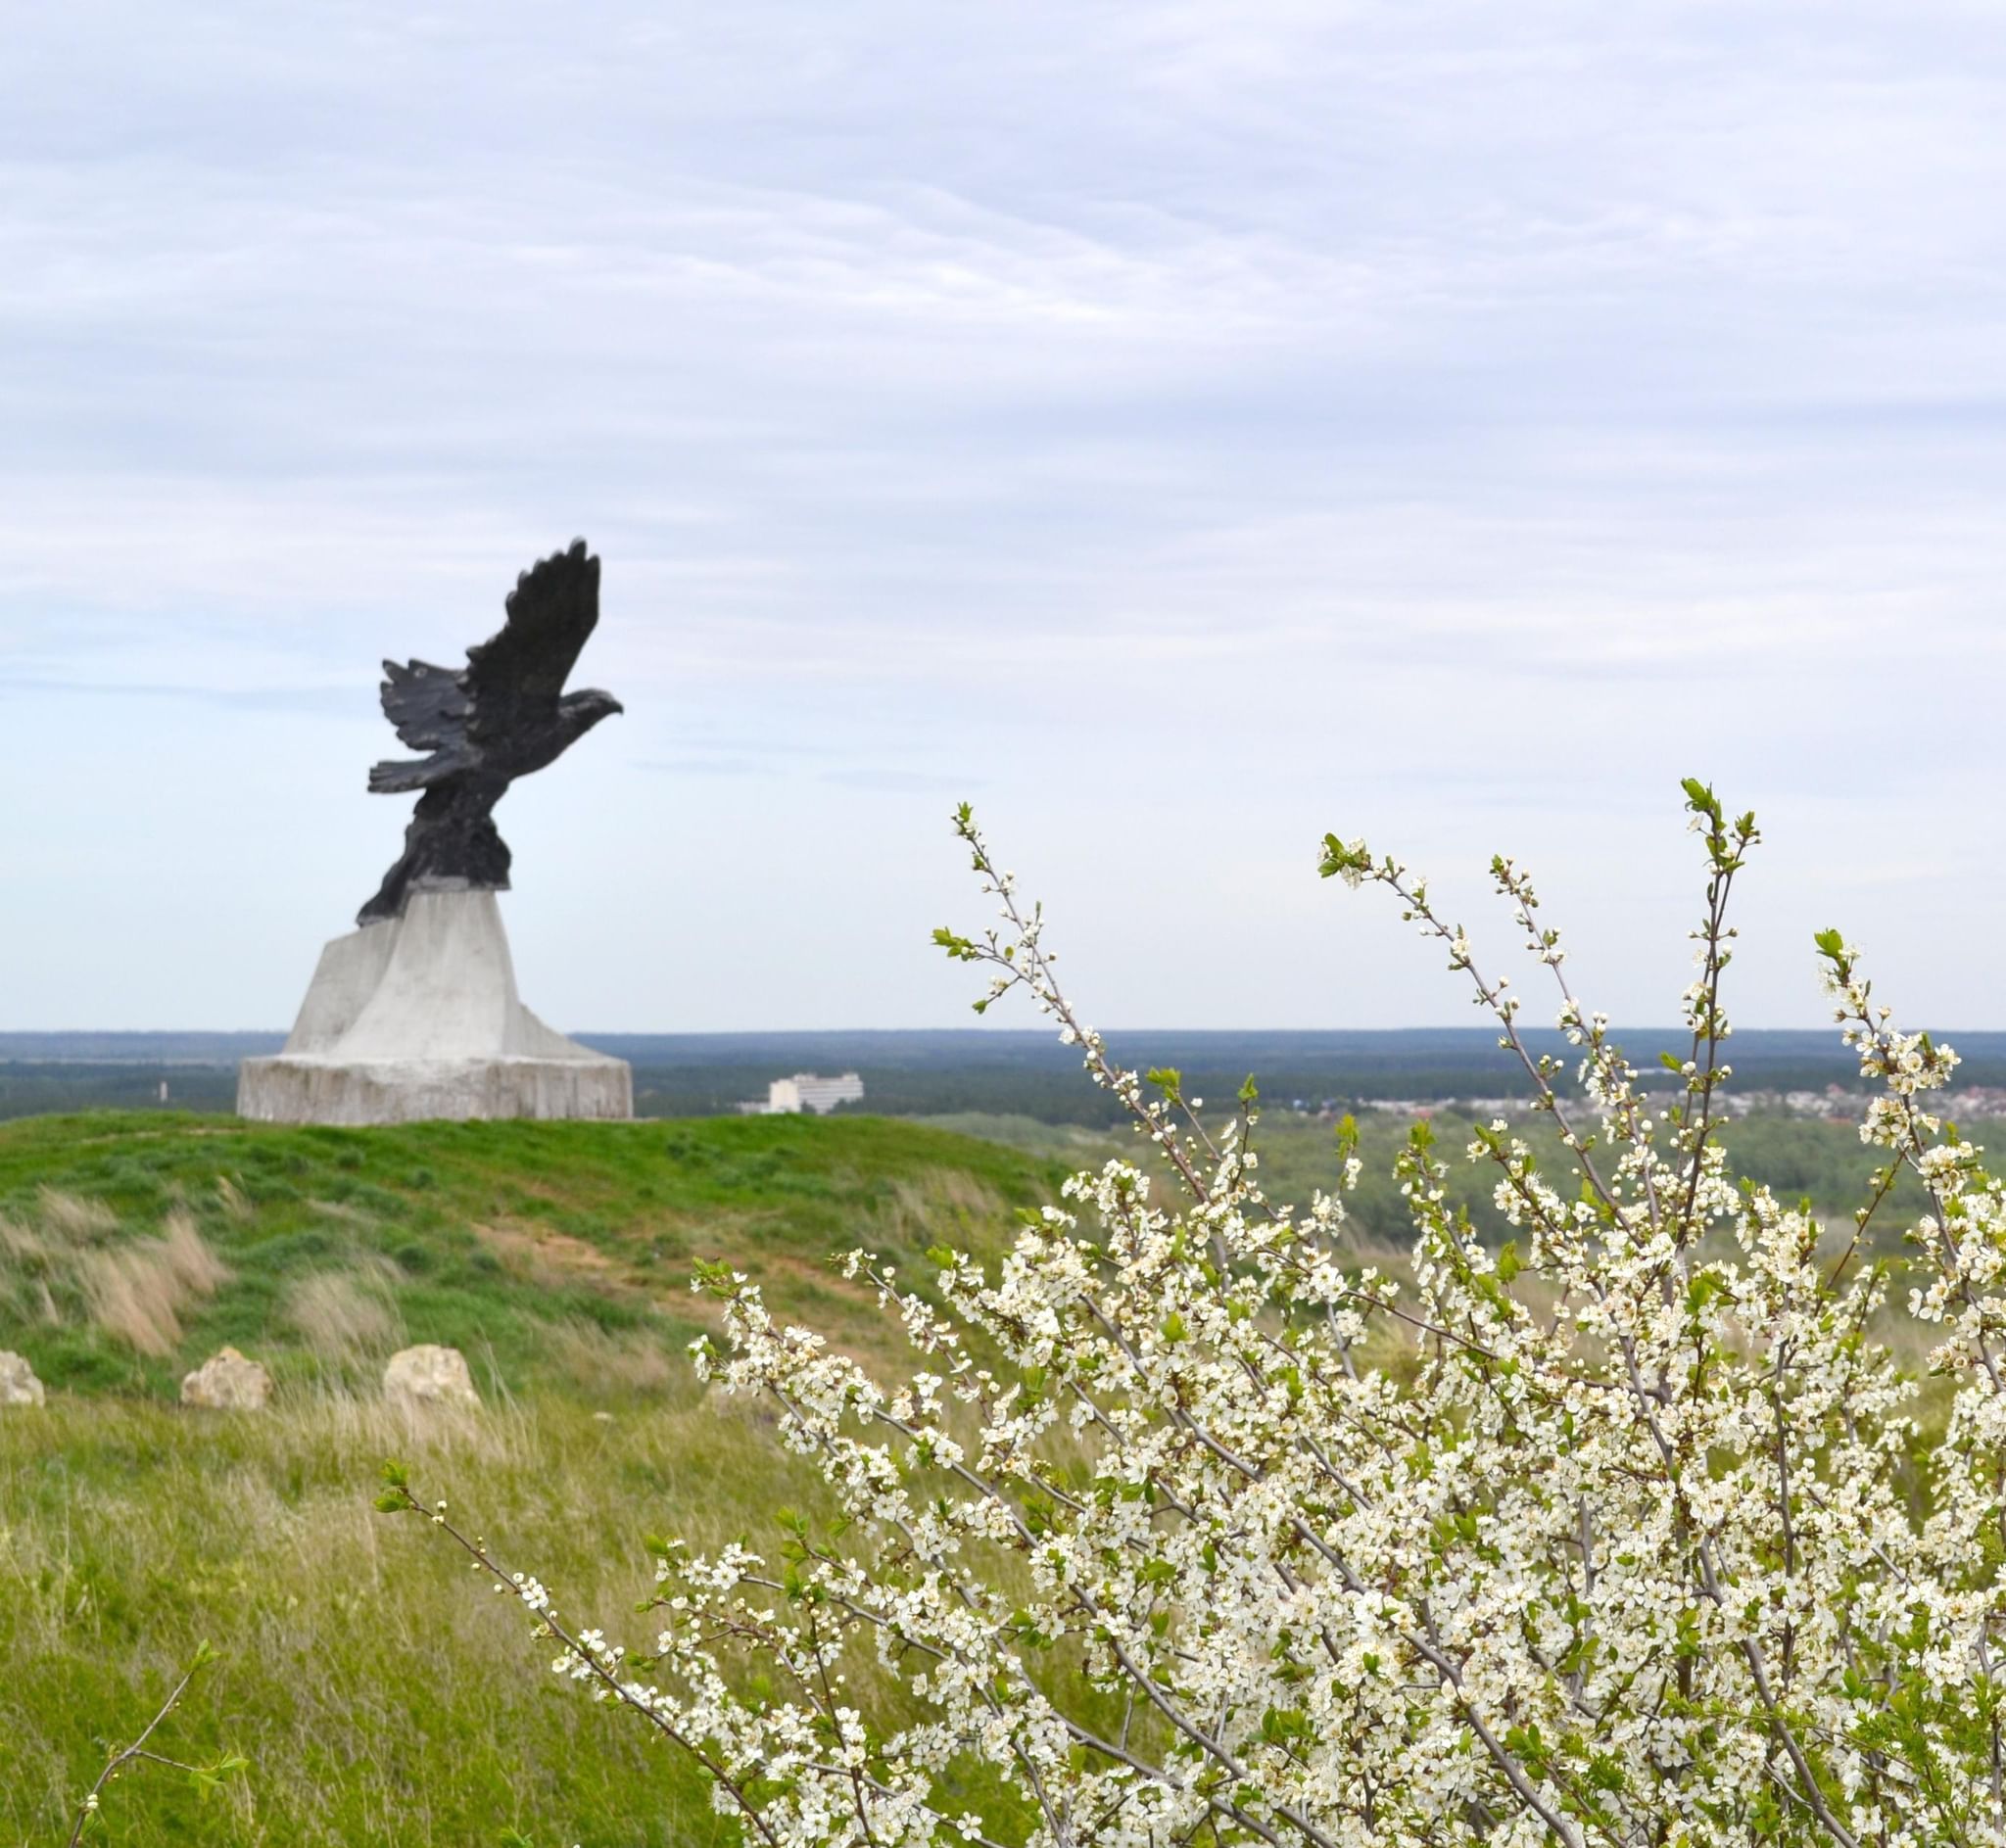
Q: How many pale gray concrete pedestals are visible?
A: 1